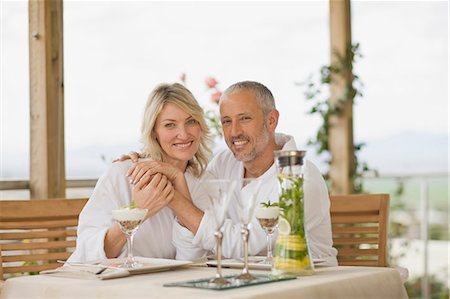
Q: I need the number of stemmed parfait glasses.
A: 2